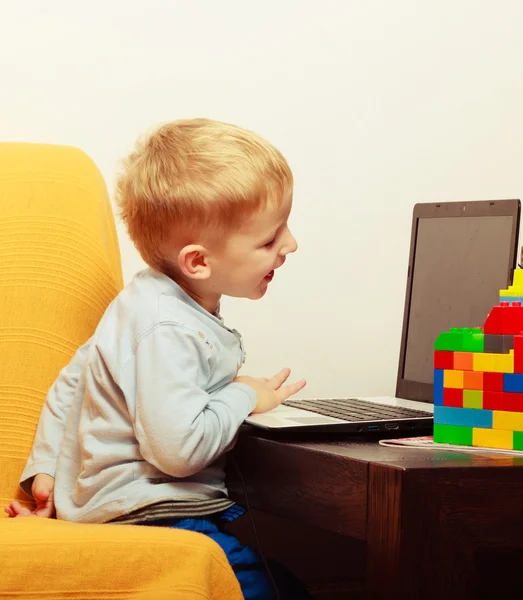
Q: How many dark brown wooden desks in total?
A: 1